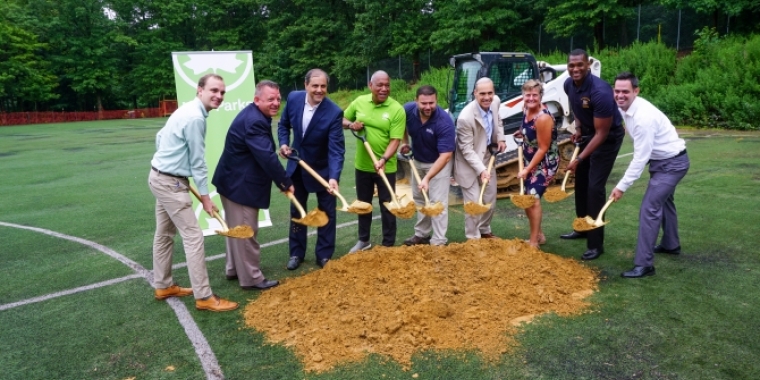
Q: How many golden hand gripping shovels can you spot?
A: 9